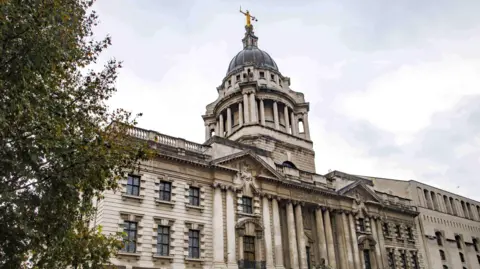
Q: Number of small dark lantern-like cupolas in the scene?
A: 1